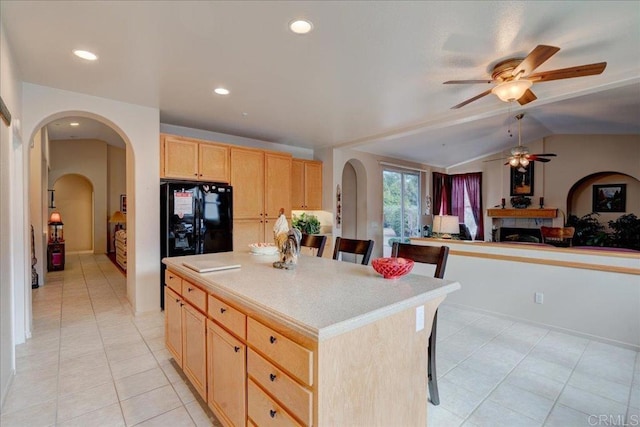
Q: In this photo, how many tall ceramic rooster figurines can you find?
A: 1